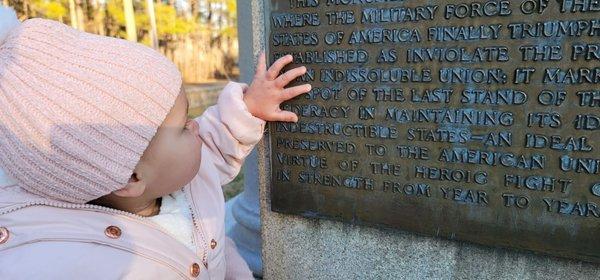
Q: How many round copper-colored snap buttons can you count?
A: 4